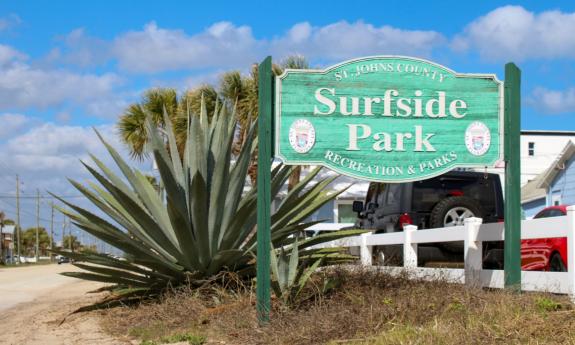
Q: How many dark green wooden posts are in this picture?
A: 2